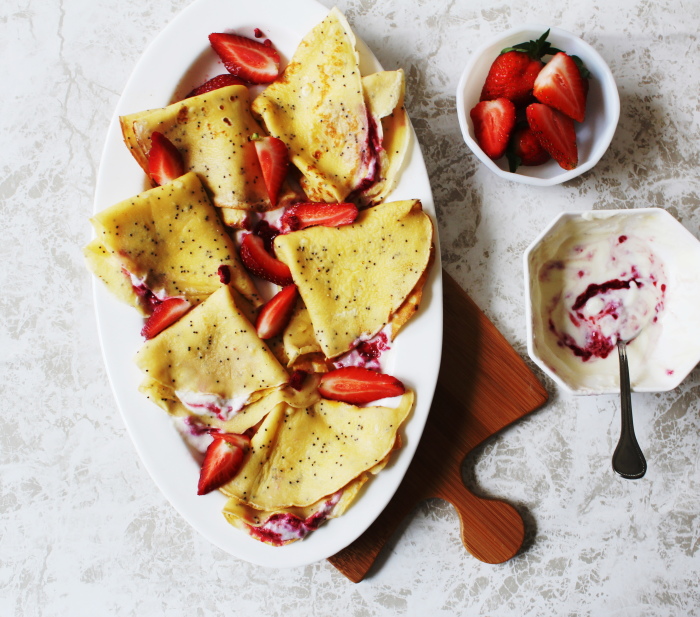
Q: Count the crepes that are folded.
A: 6